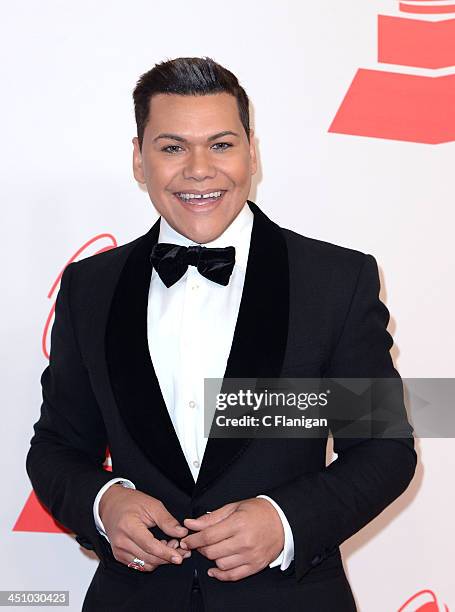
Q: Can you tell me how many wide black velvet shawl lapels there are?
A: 2